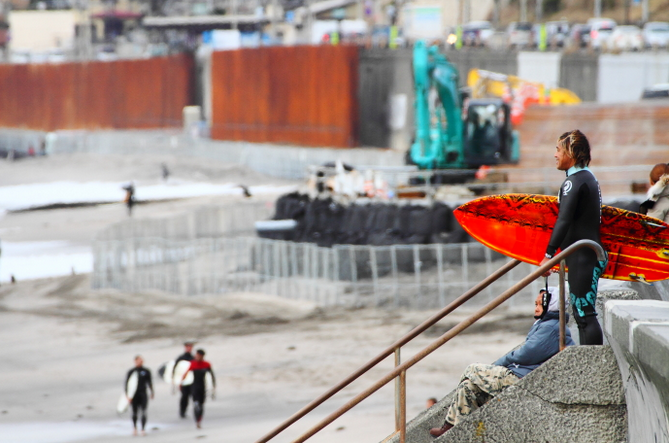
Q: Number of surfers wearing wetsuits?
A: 4